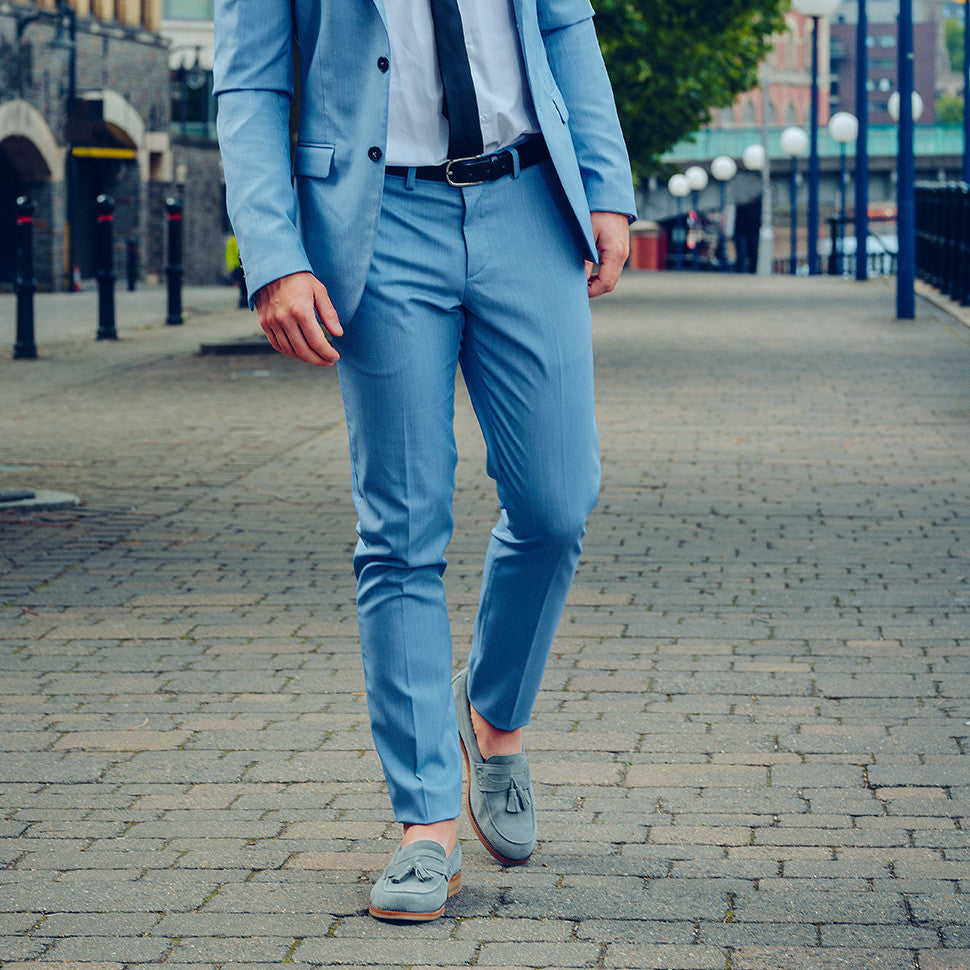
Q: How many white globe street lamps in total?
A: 8